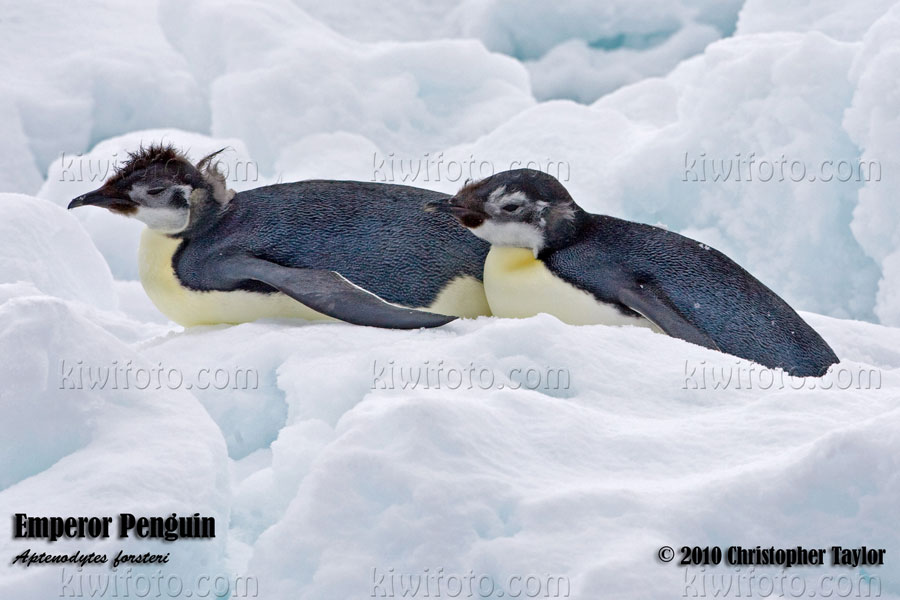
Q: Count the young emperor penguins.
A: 2